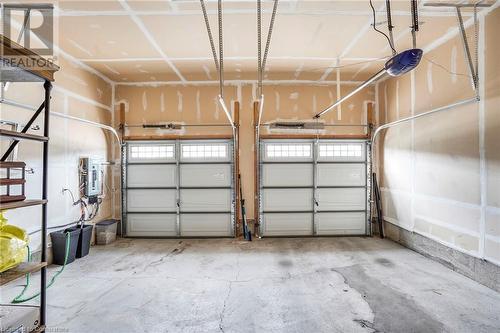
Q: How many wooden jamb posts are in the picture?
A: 4